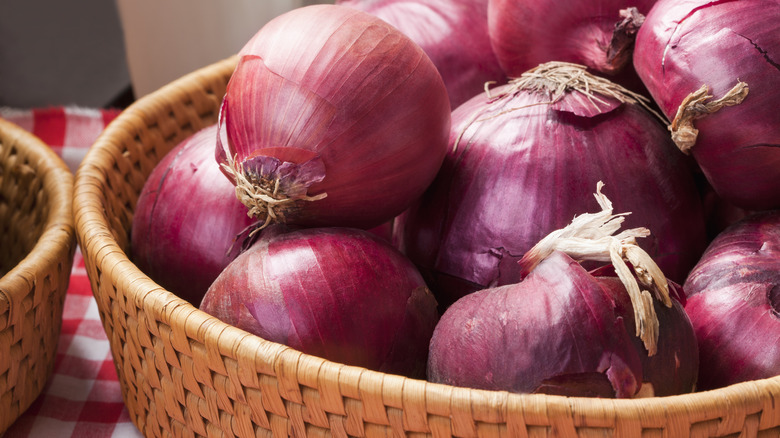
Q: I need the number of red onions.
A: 9